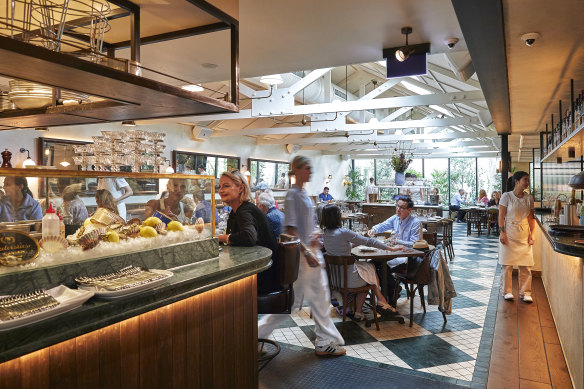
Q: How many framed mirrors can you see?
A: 3